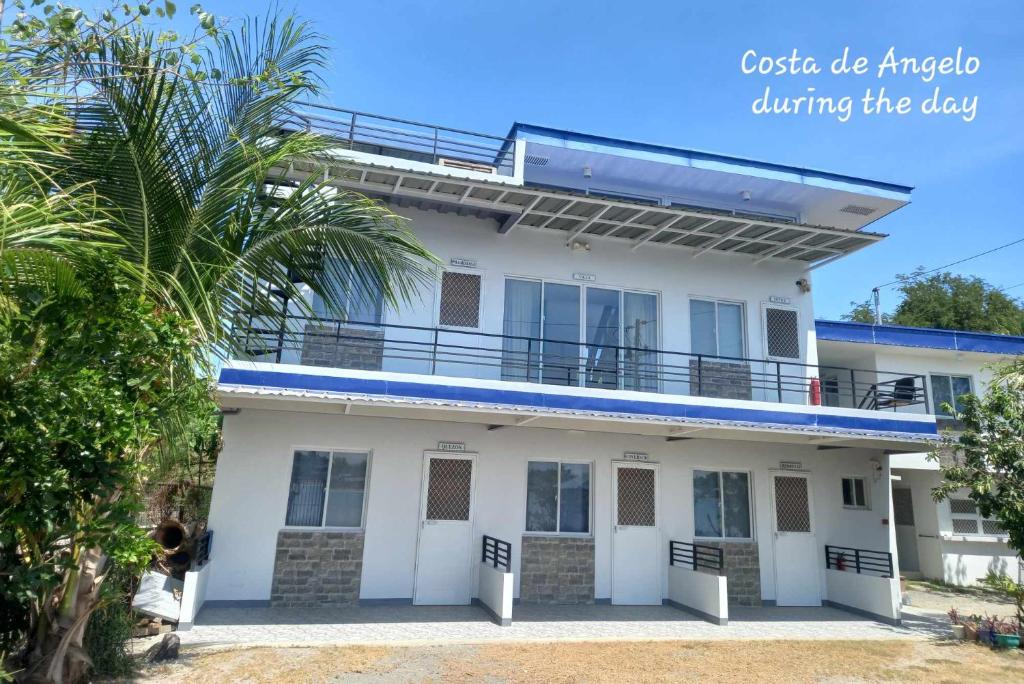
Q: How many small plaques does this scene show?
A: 6